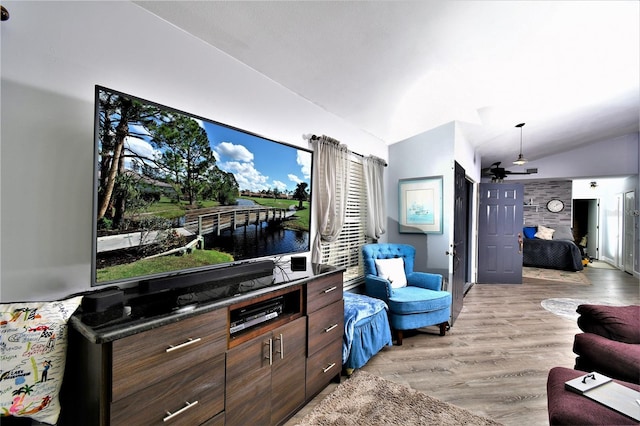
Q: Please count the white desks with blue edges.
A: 0